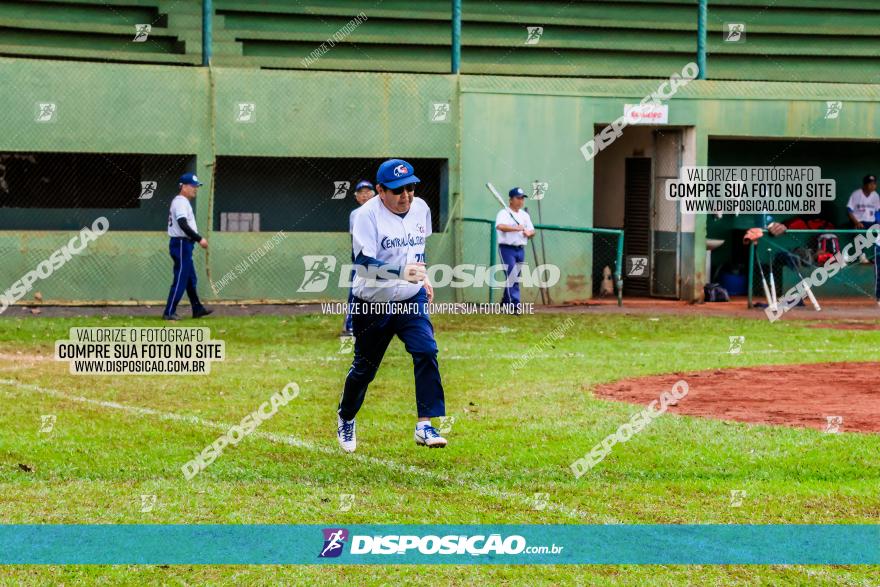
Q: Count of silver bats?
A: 4